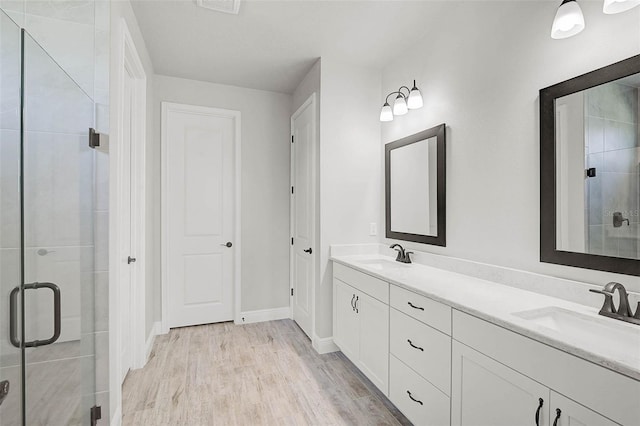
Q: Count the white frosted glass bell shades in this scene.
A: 5